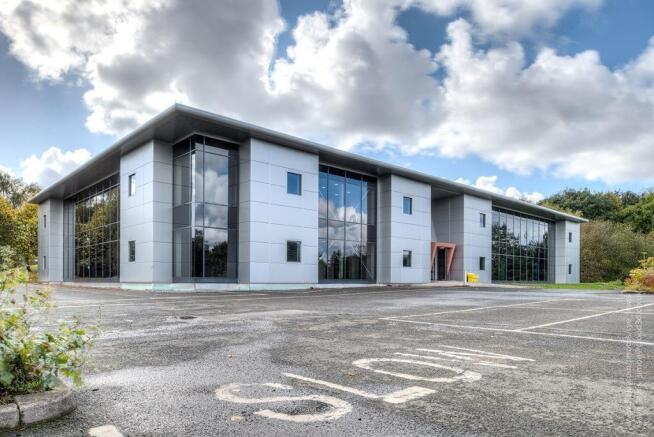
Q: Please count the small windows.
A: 12